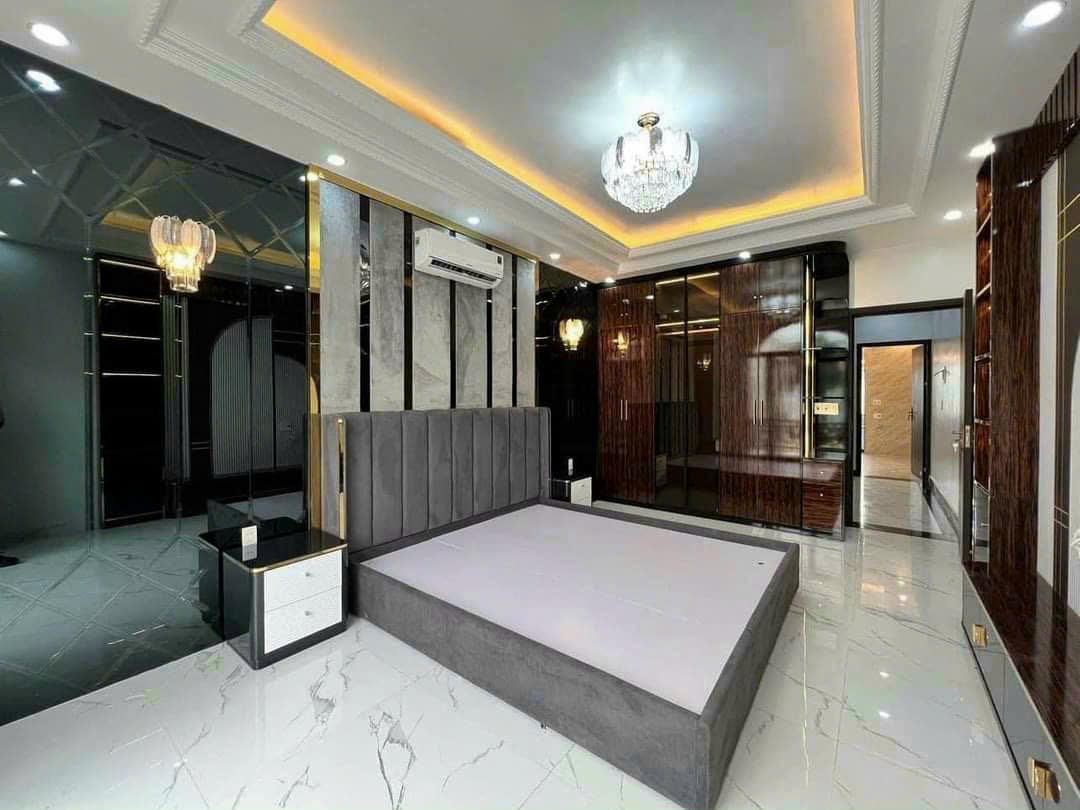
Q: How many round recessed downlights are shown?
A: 9